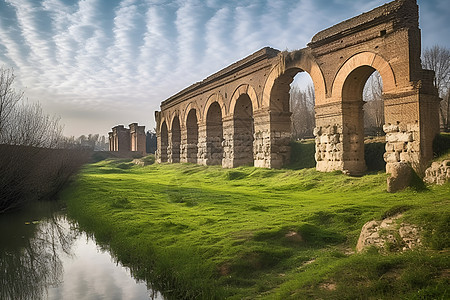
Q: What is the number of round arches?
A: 7